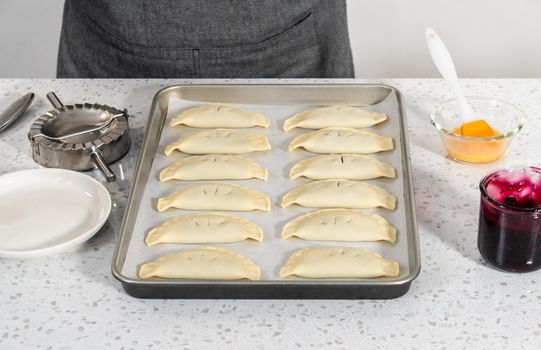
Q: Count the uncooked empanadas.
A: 12